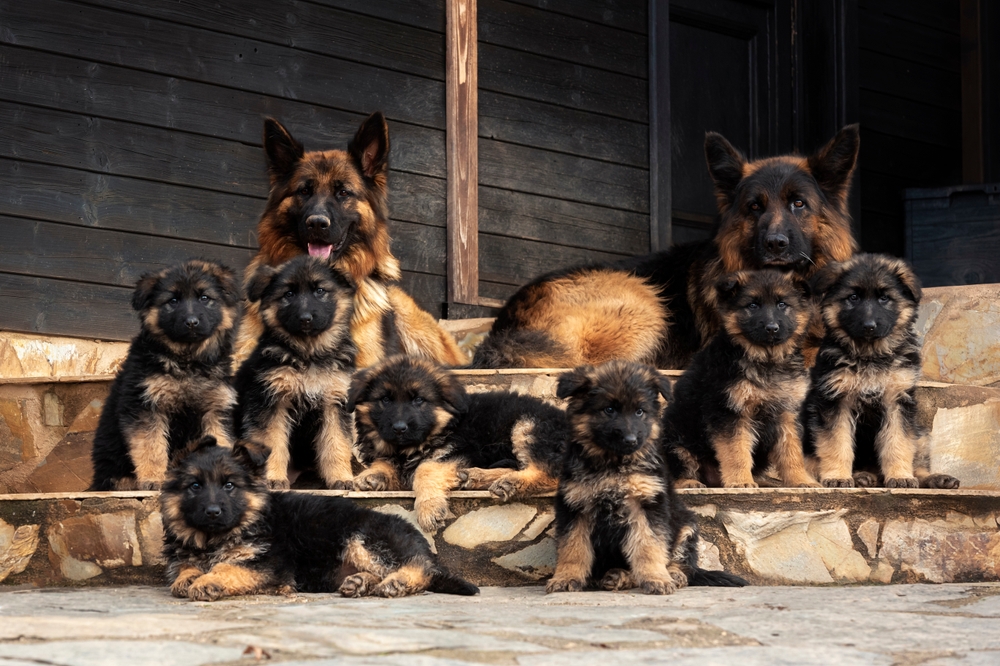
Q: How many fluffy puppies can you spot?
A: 7